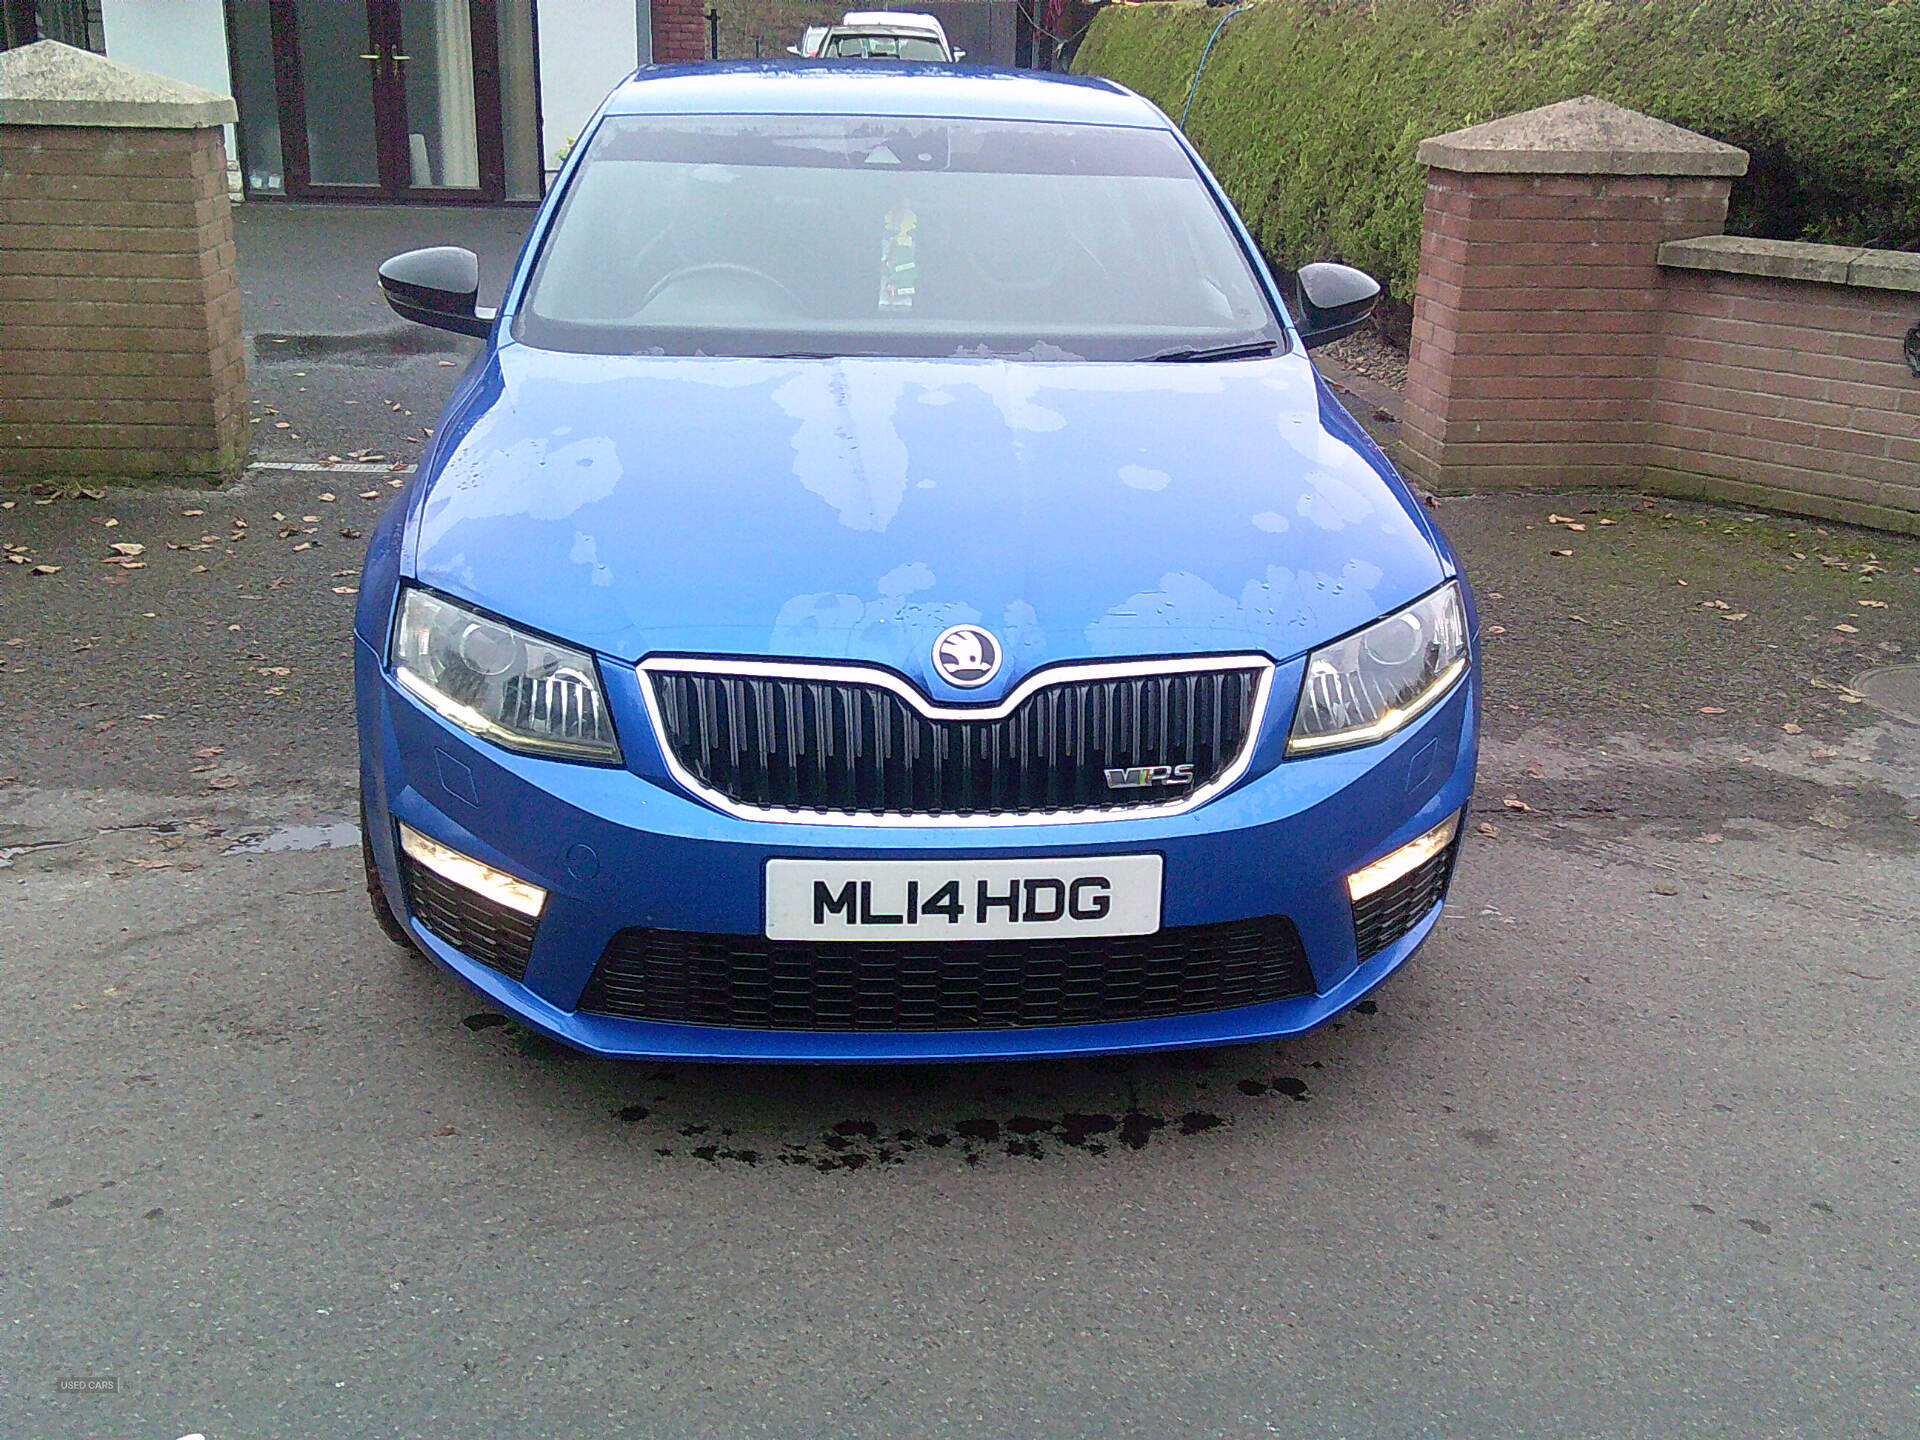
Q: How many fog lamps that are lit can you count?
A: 2